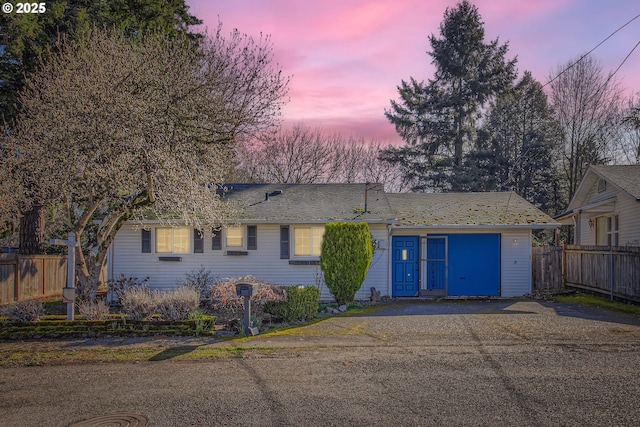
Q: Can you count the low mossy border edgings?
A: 1